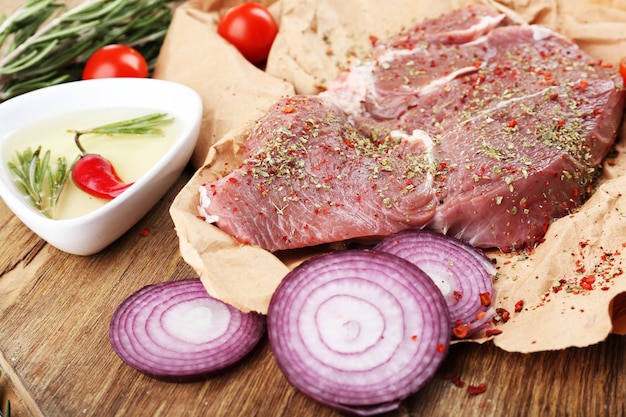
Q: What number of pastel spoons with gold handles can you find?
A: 0